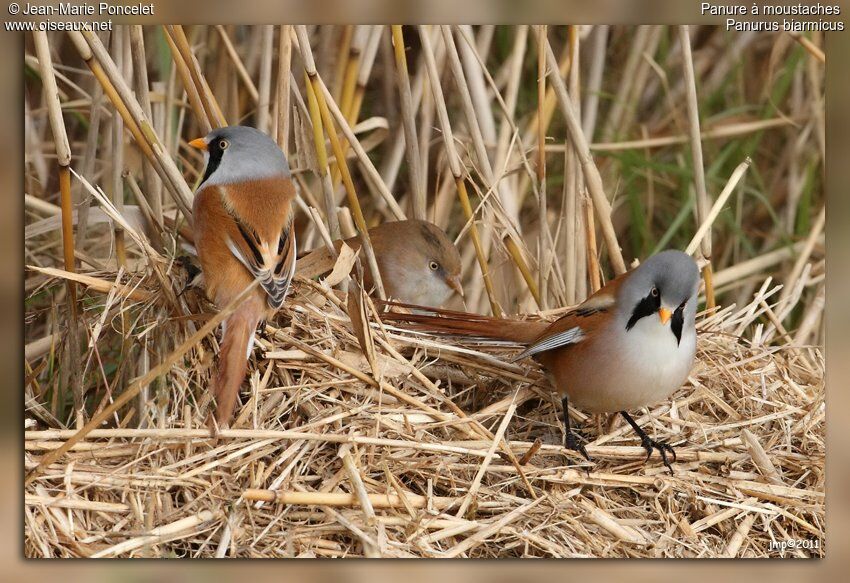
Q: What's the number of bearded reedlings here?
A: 3